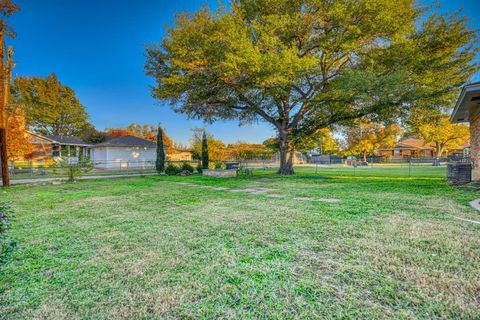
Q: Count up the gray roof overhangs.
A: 1